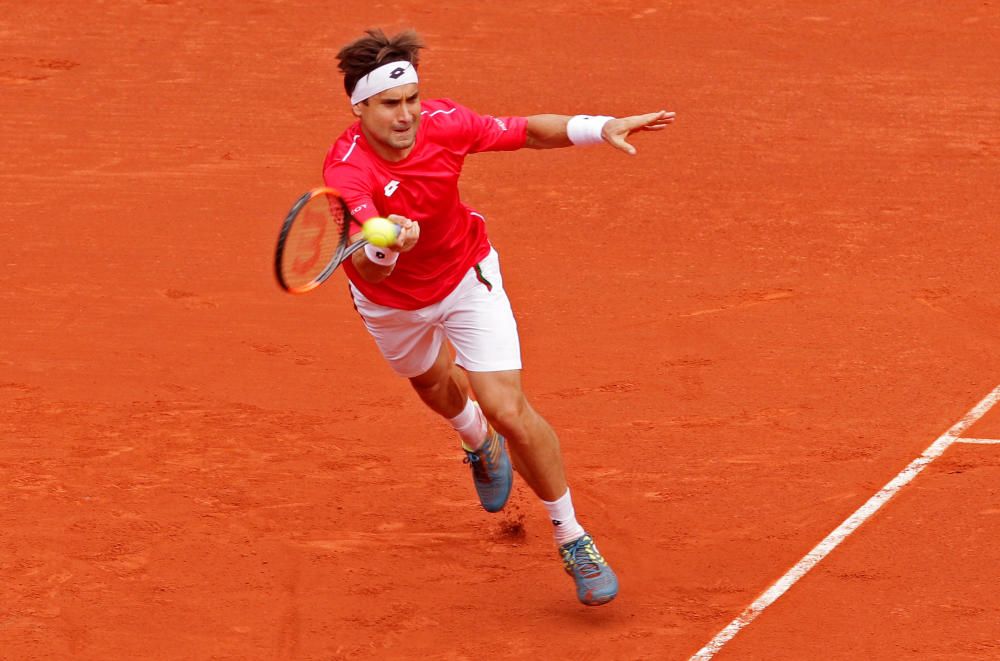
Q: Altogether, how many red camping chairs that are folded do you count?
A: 0